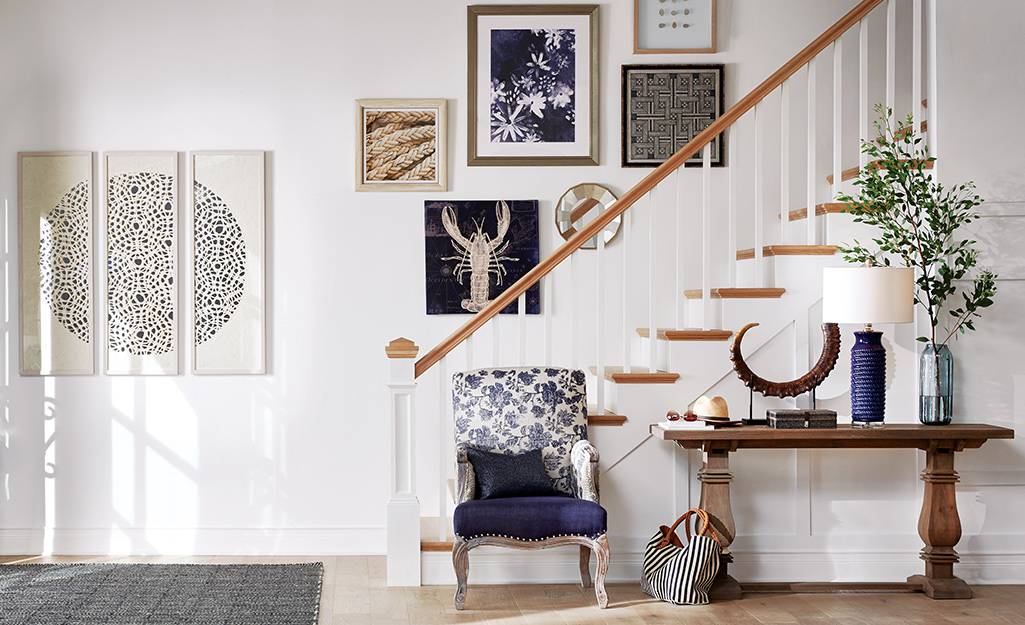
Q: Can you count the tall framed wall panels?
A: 3